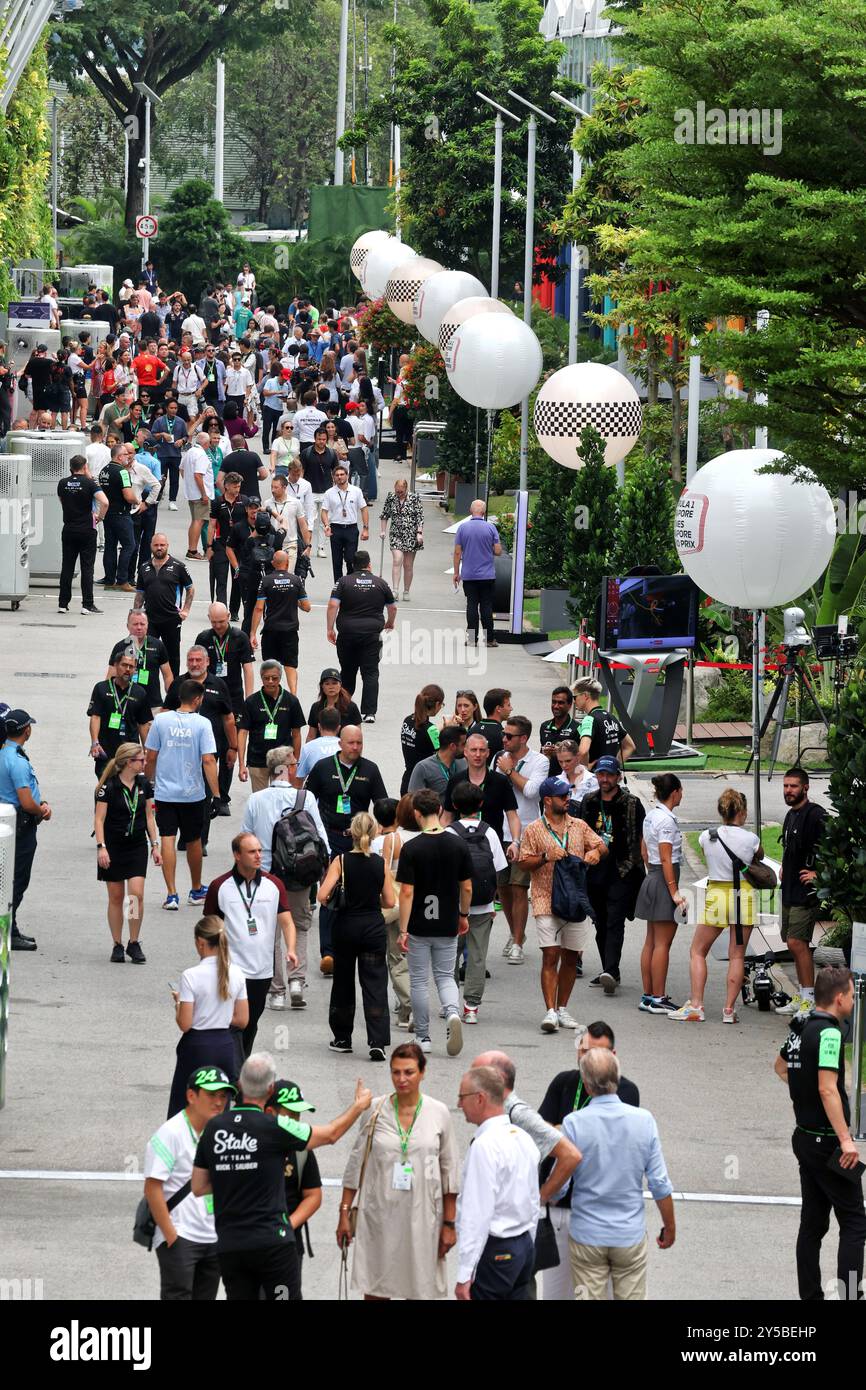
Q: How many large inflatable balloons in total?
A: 8